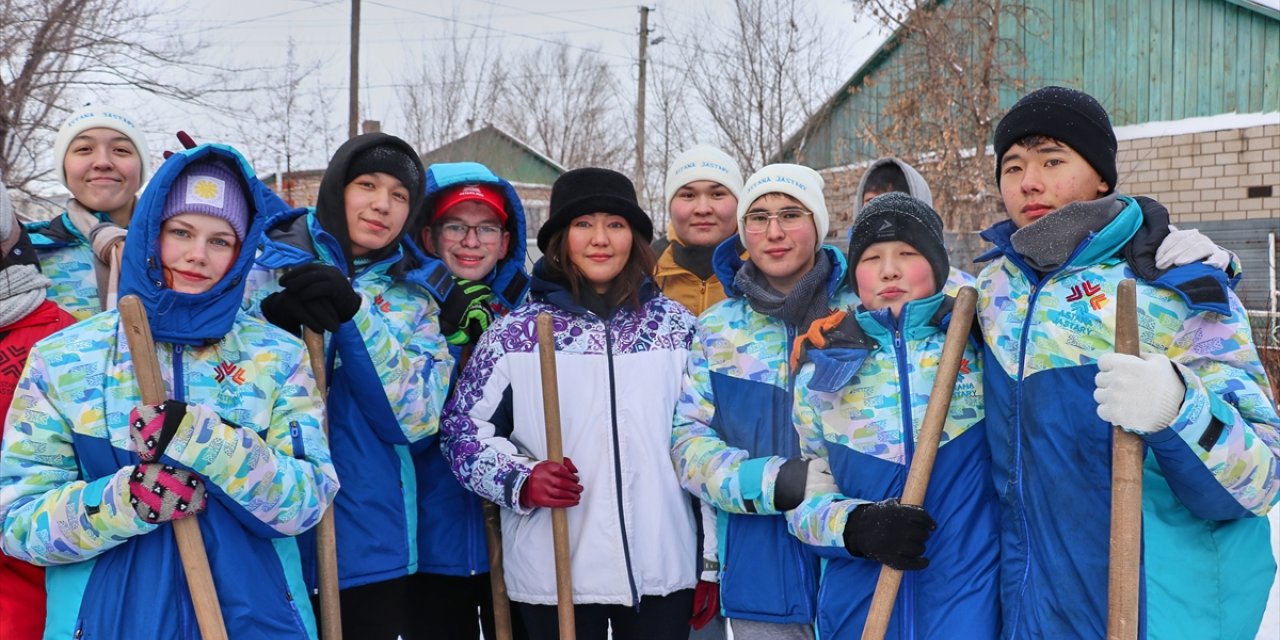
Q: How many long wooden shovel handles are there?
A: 6